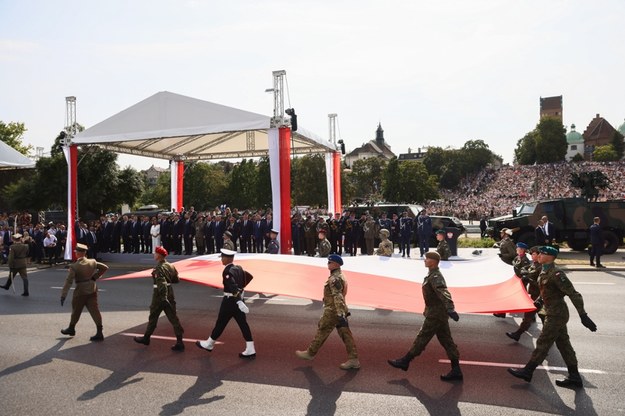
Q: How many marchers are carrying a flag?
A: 14